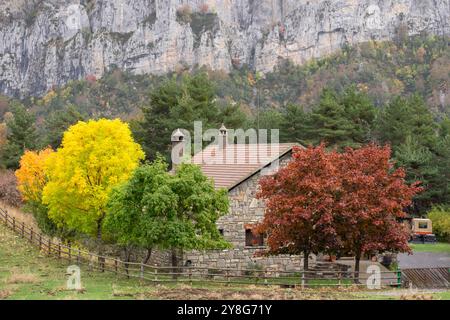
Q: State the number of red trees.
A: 2